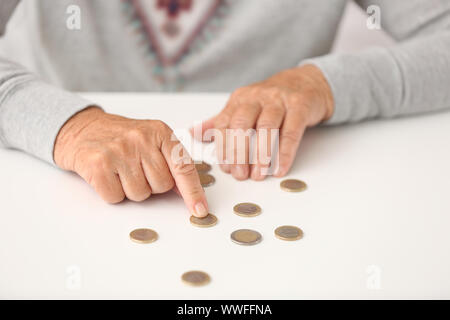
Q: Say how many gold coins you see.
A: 9